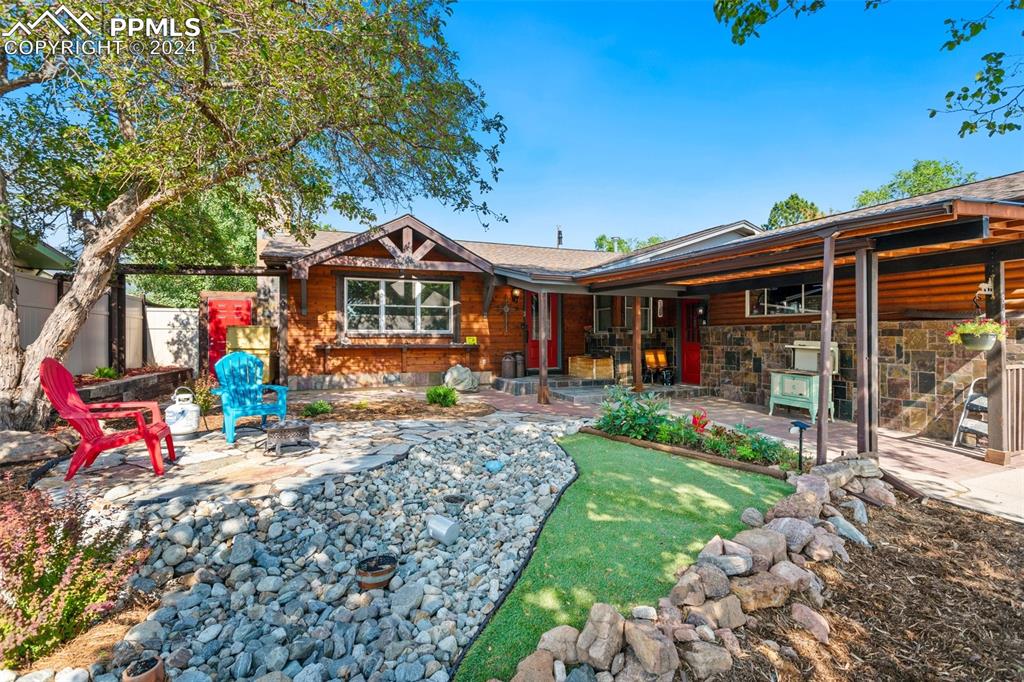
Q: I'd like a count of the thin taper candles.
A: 0